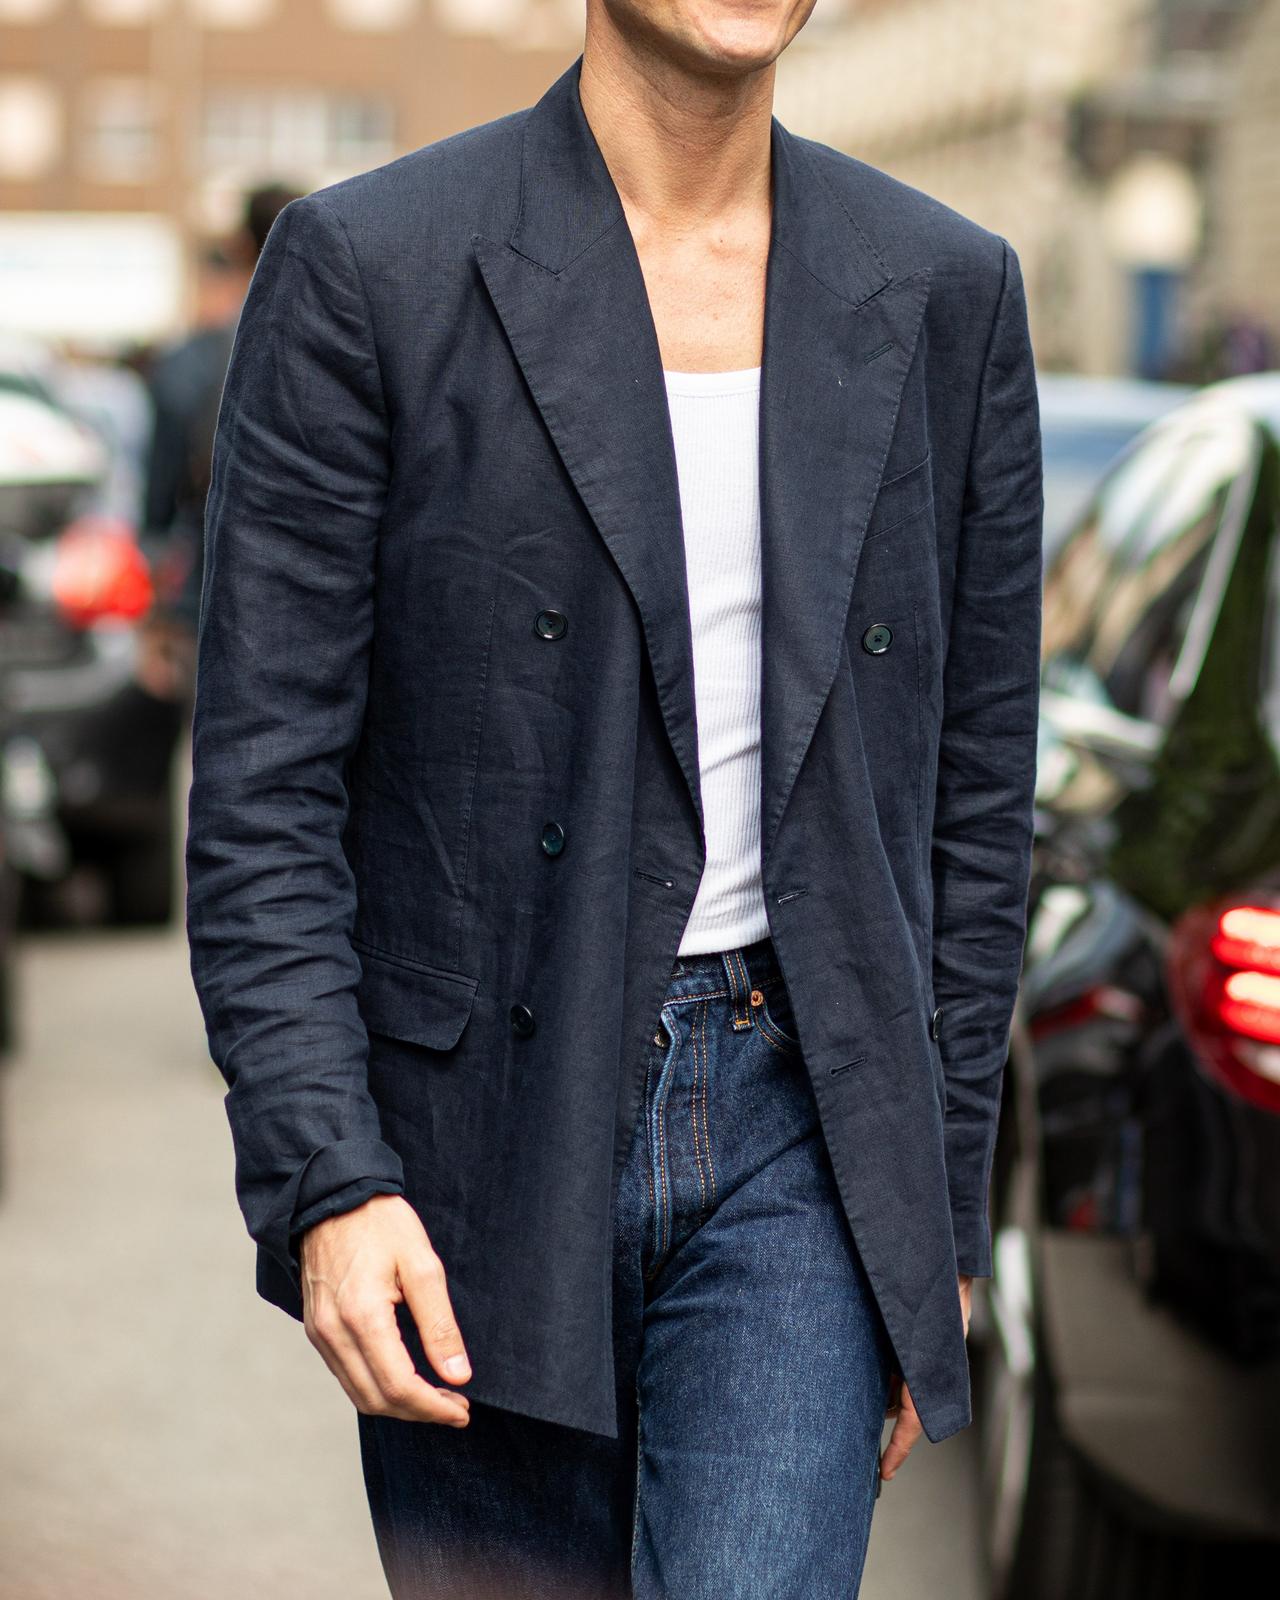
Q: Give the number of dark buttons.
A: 5